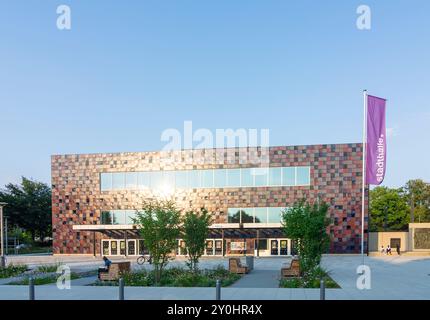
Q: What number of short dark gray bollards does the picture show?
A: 4